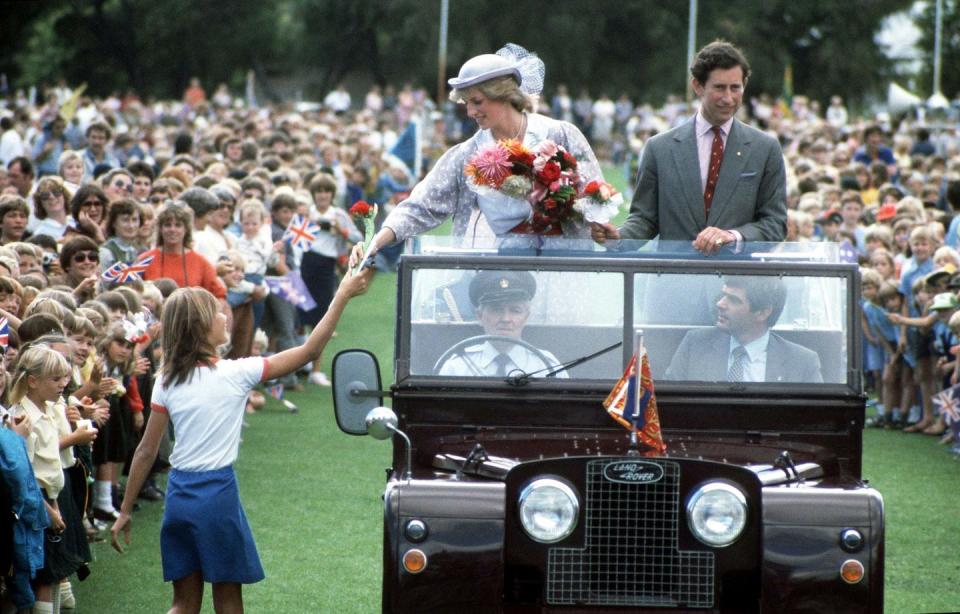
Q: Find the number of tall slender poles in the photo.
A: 3